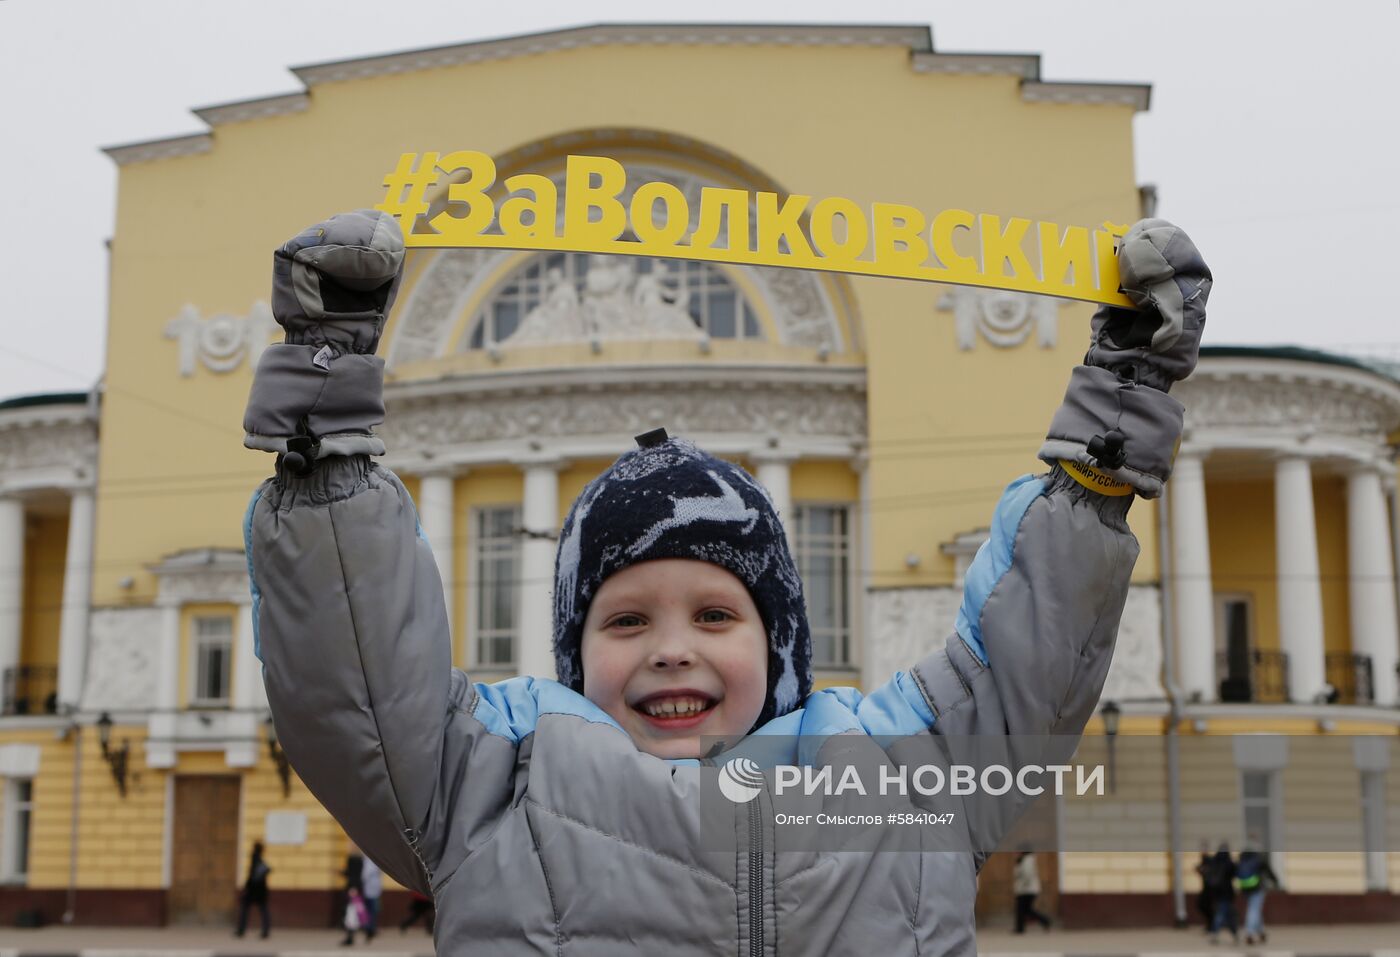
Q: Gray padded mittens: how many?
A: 2